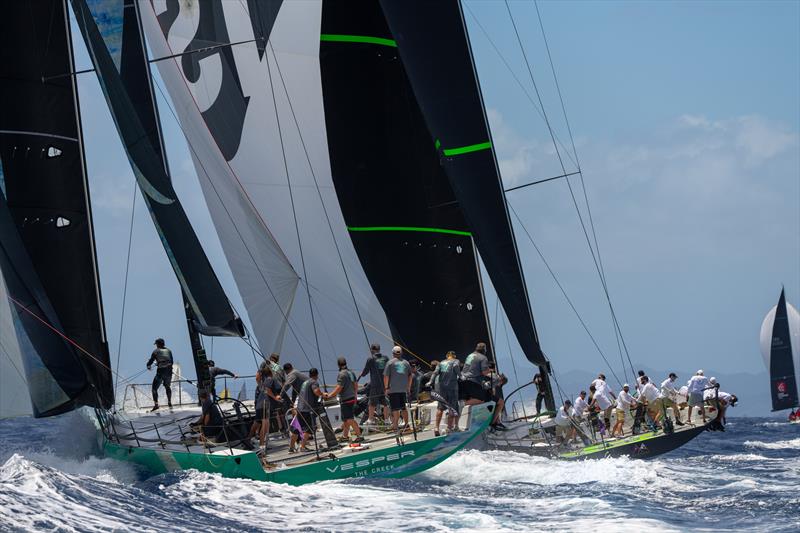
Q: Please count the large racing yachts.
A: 2